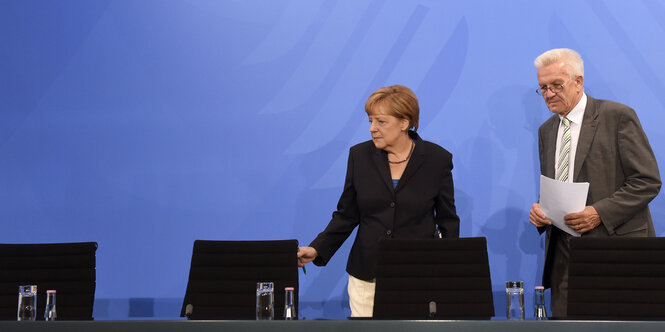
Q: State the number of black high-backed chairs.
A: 4